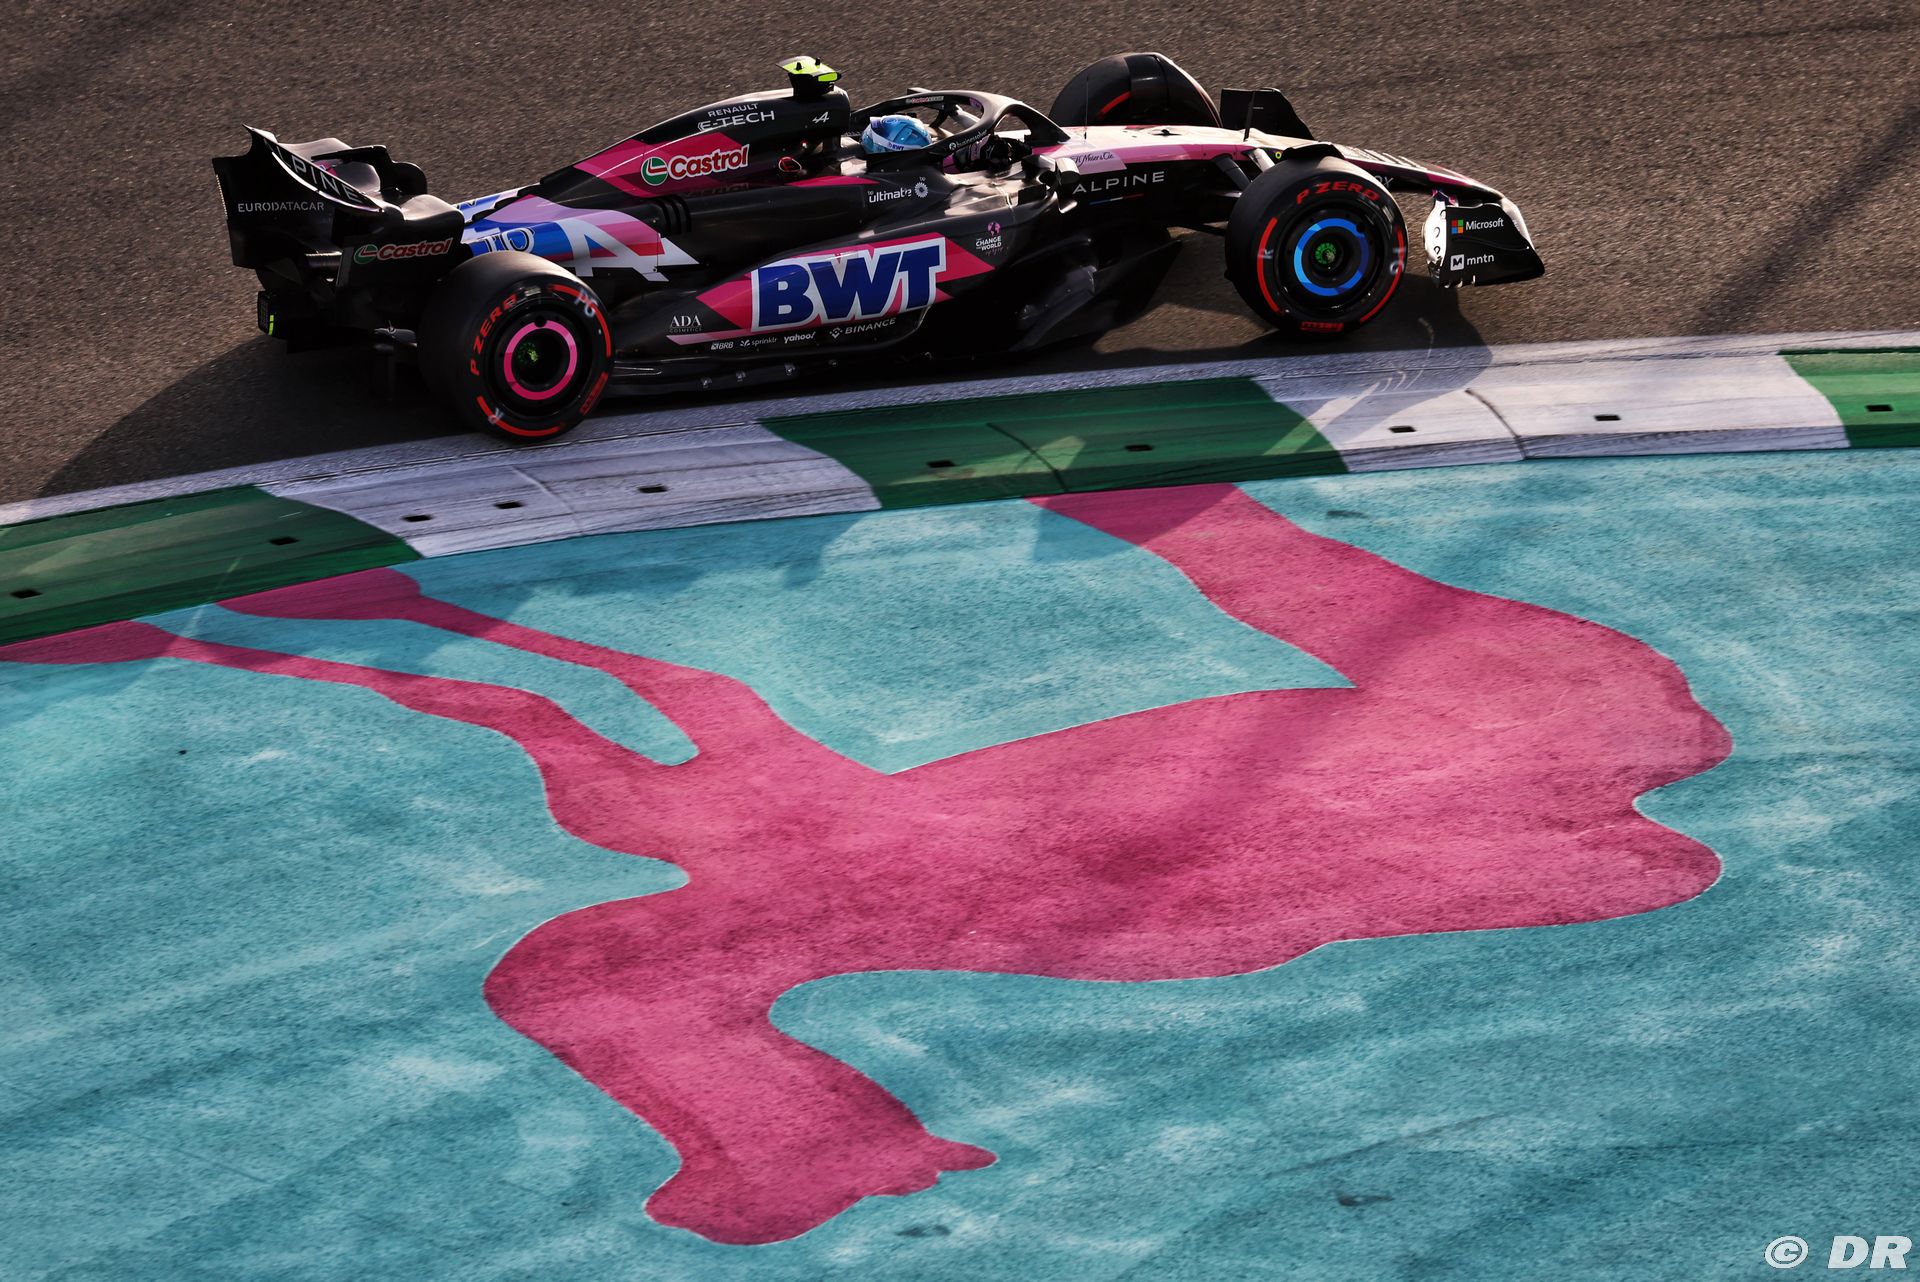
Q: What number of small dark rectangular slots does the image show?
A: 10